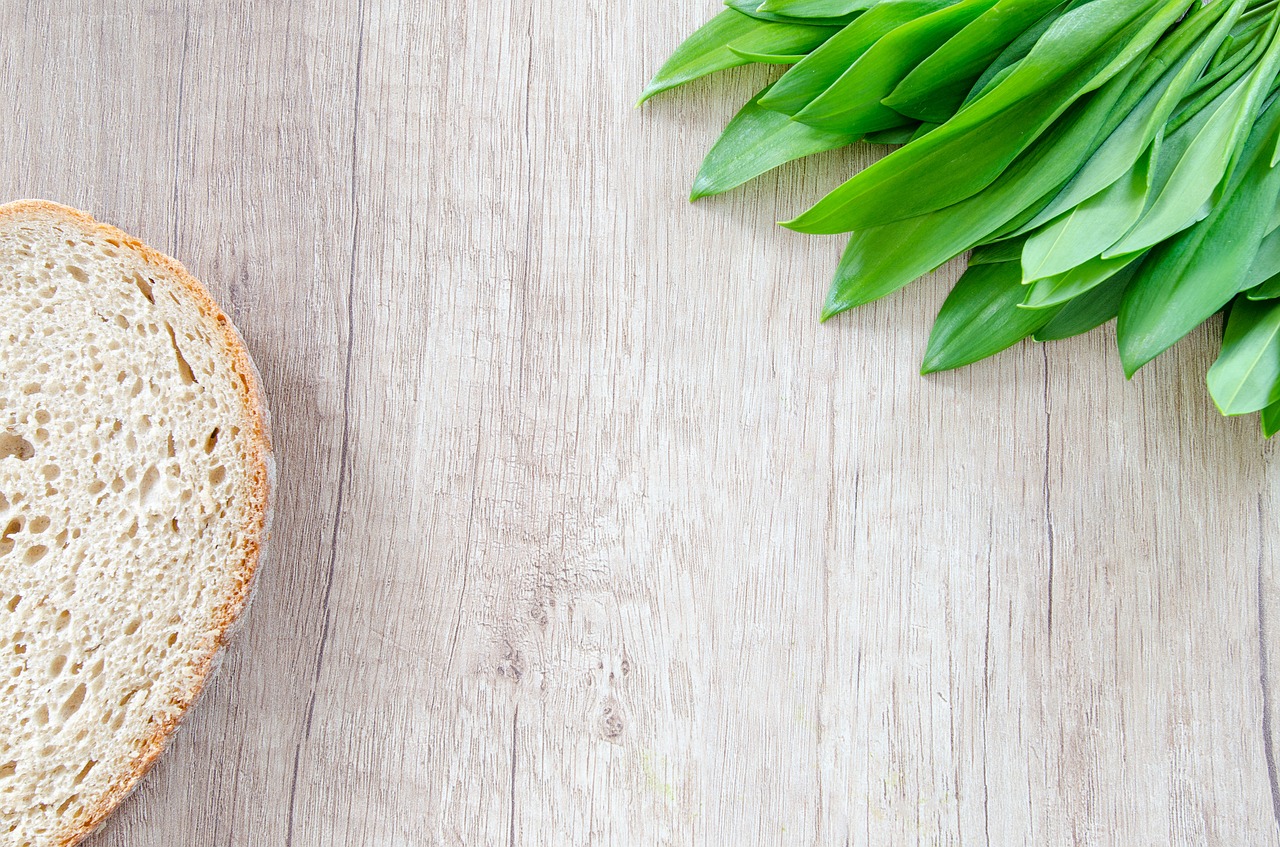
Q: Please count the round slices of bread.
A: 1